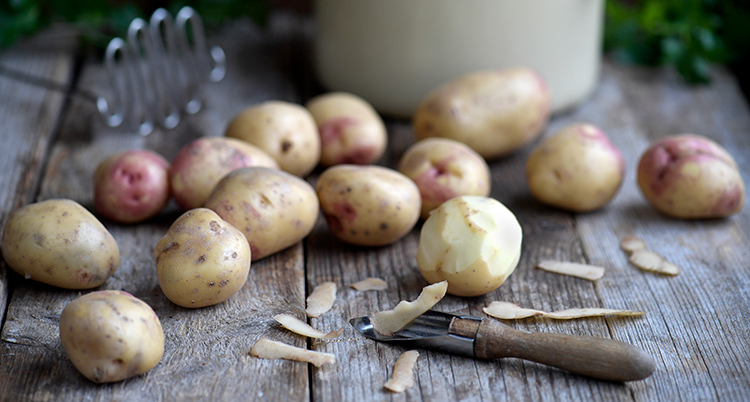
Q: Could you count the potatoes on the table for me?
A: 14